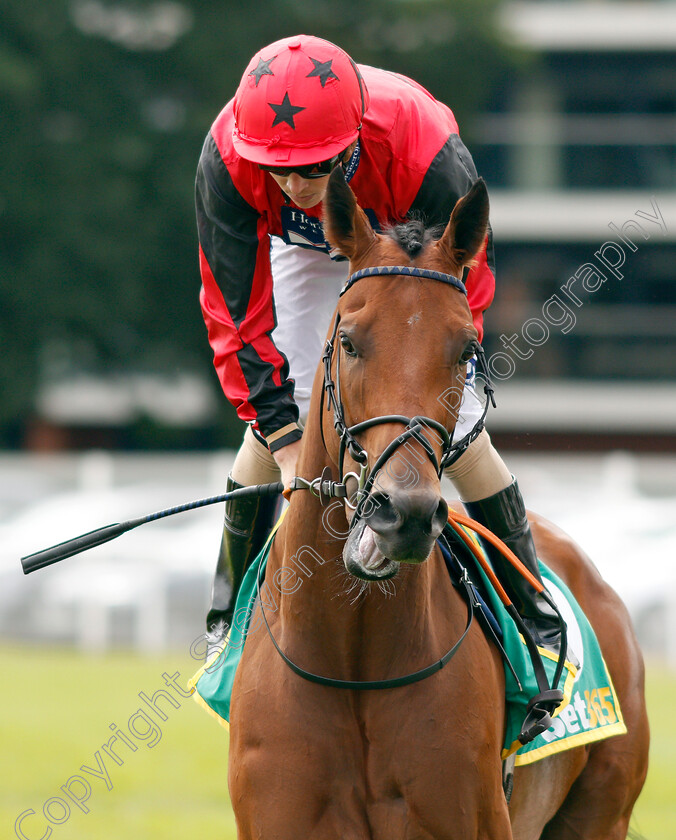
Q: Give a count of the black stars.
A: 3